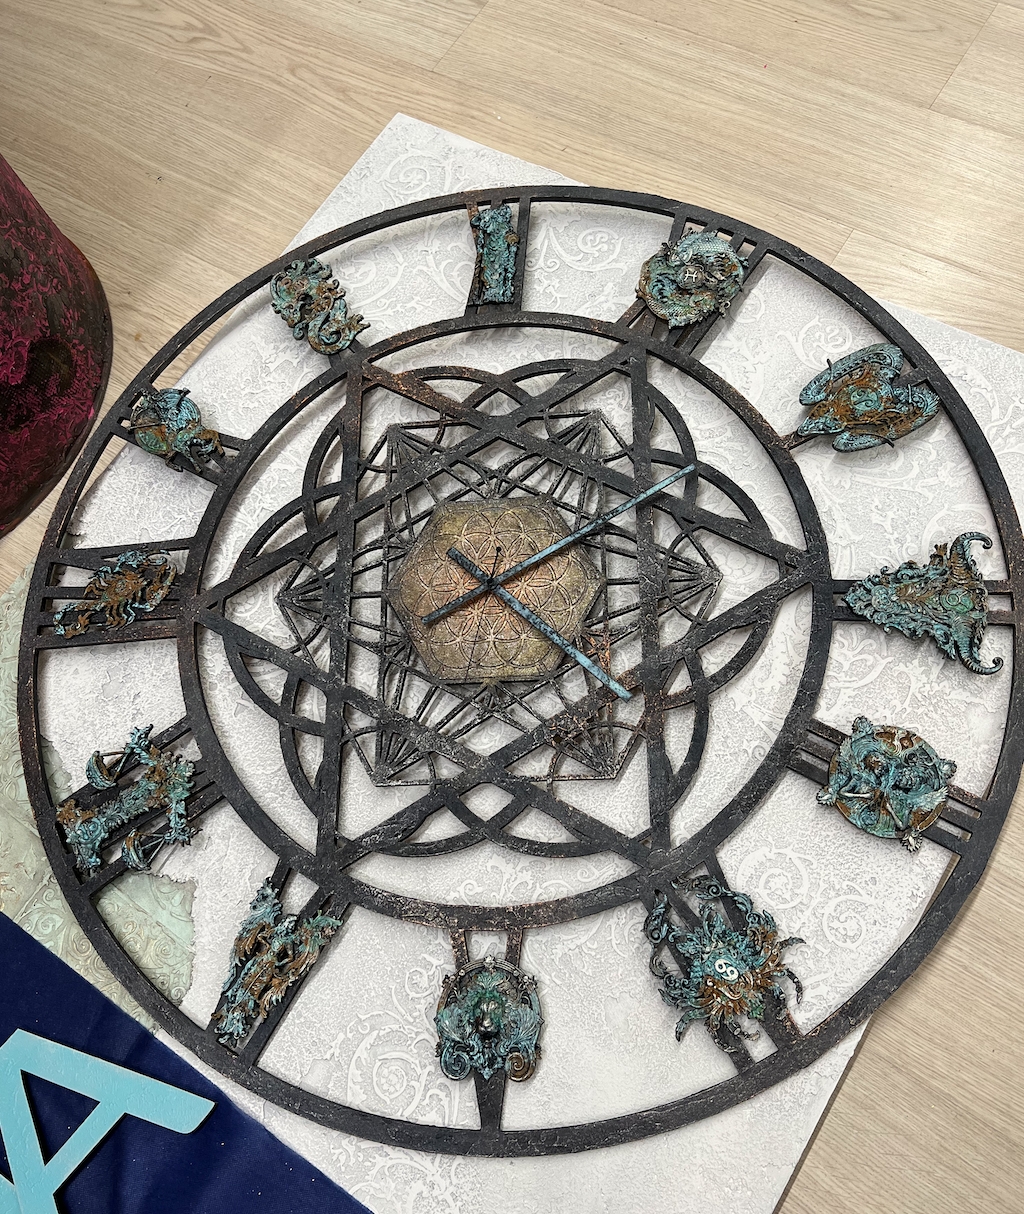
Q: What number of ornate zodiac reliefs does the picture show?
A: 12